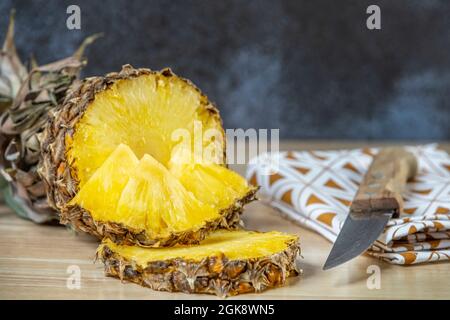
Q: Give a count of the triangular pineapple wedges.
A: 3